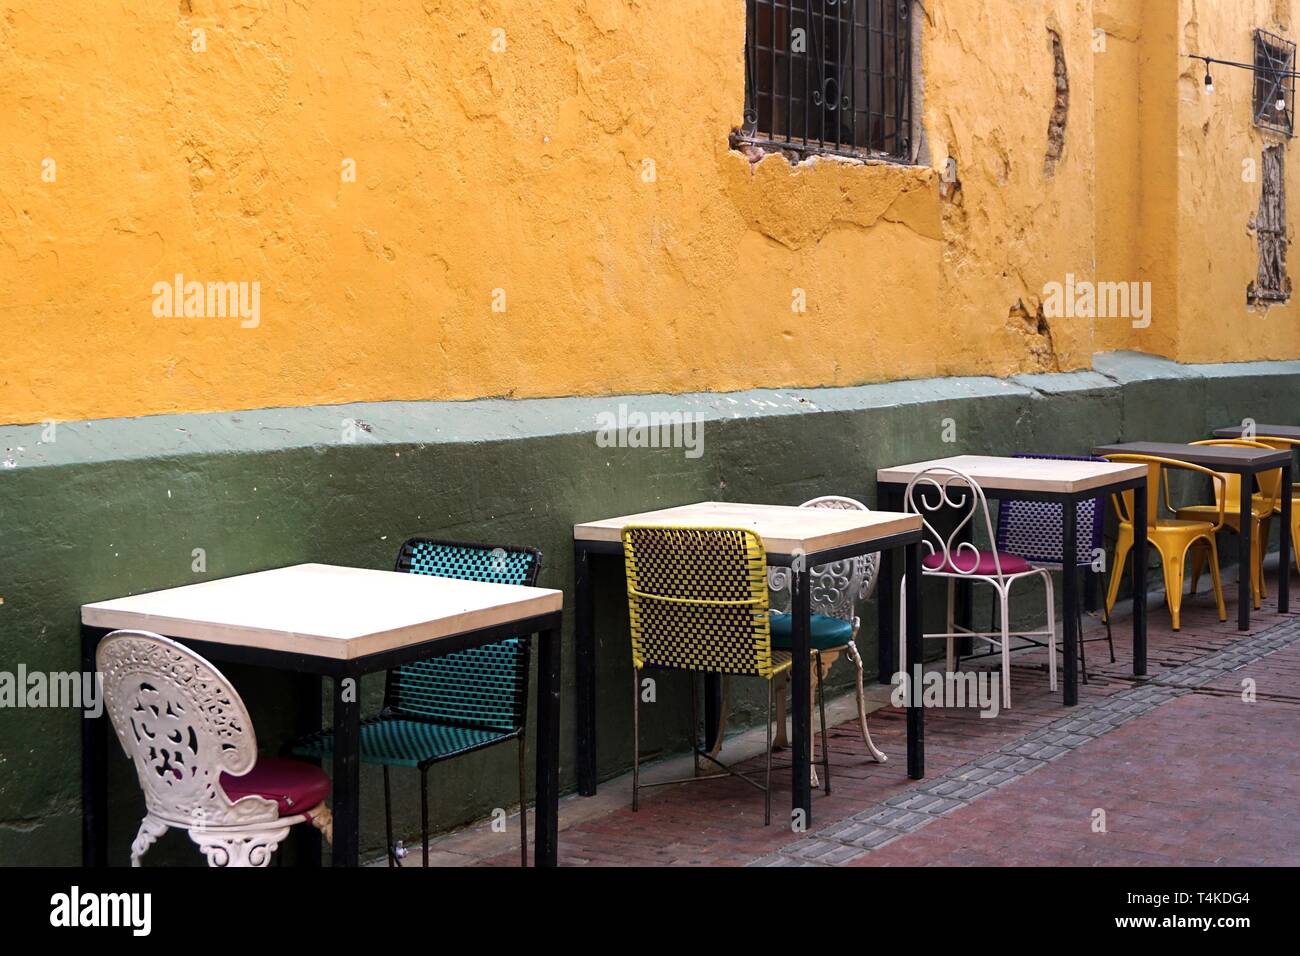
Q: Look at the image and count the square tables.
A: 5